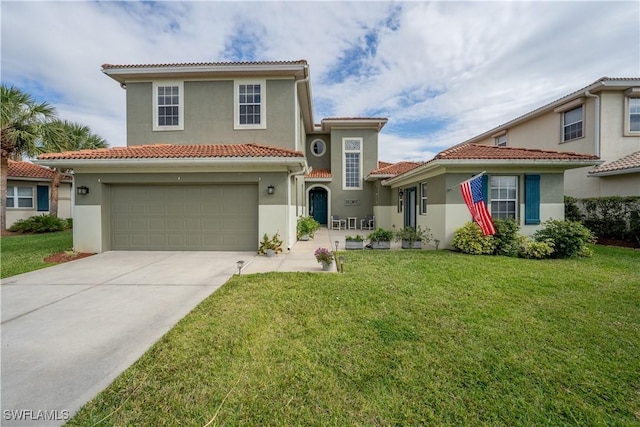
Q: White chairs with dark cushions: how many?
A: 2